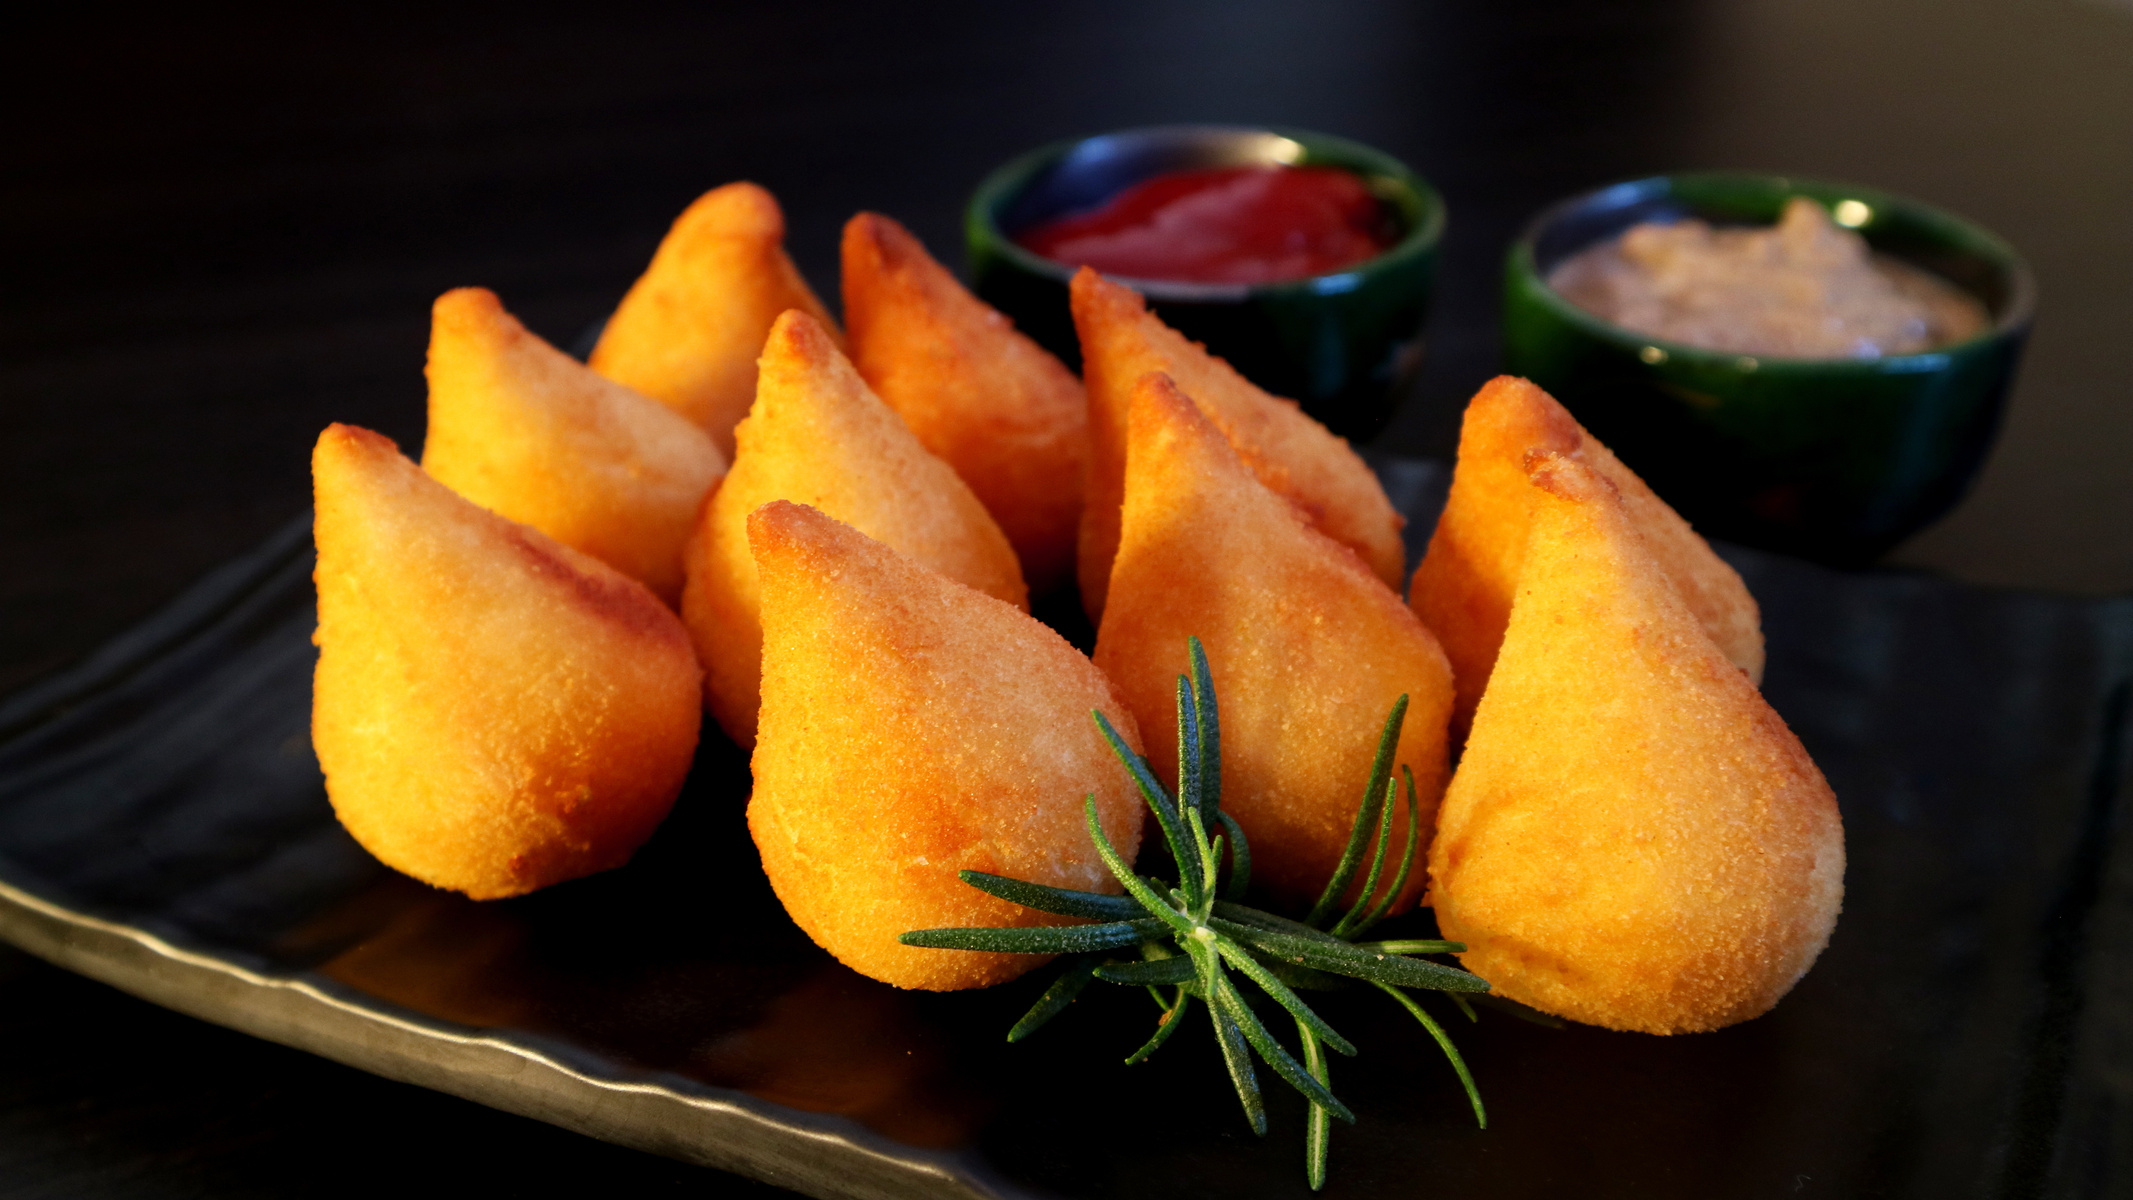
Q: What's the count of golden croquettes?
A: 10